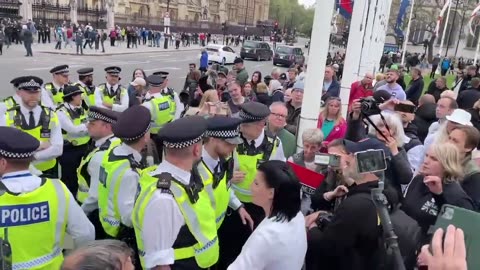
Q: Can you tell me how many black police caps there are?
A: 13